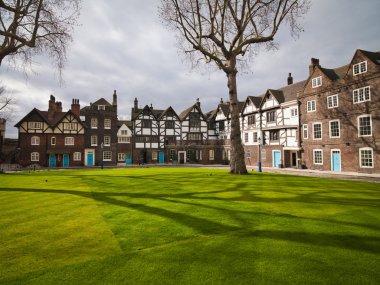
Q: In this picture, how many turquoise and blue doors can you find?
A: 7